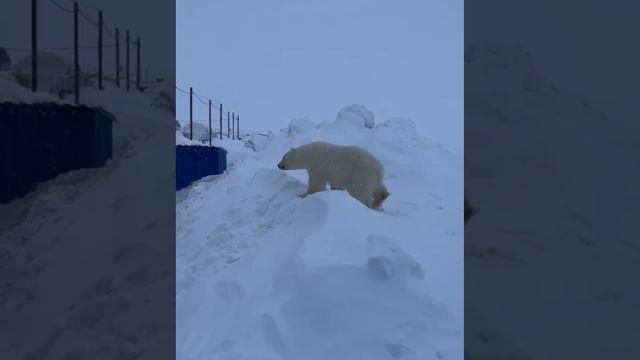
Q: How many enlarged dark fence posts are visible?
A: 6